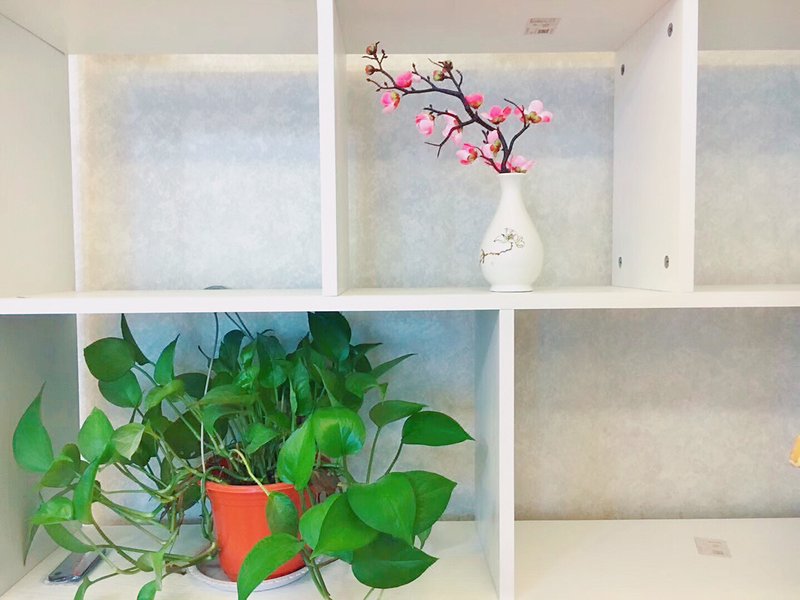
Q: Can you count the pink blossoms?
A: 10